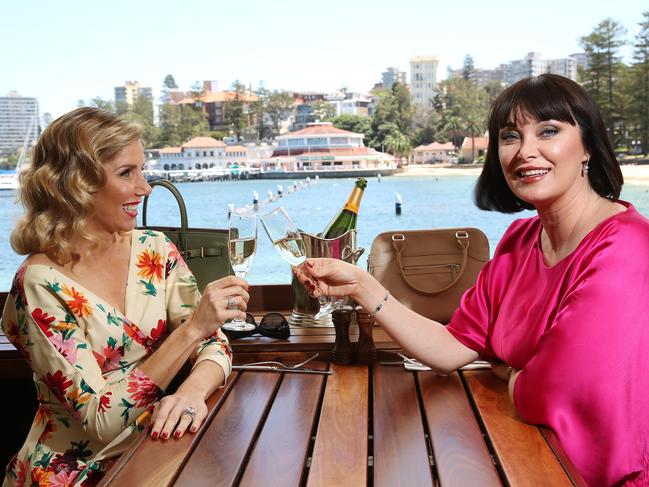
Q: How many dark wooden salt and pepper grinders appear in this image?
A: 2